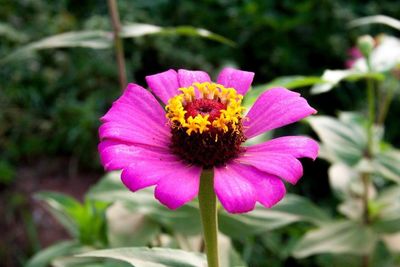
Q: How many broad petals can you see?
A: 12